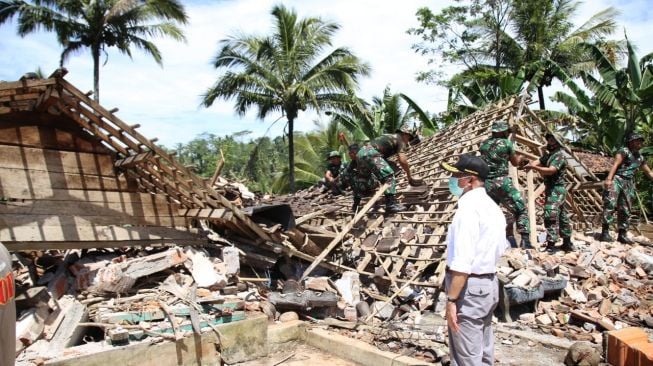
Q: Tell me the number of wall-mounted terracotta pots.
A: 0